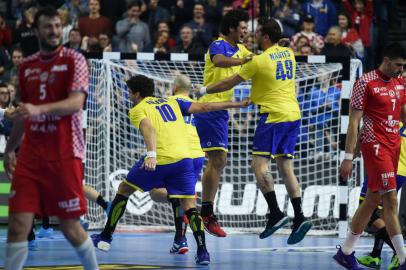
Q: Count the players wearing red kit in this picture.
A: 2